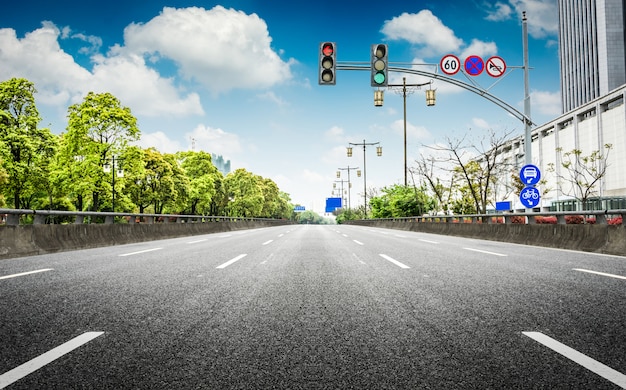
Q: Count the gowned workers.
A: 0